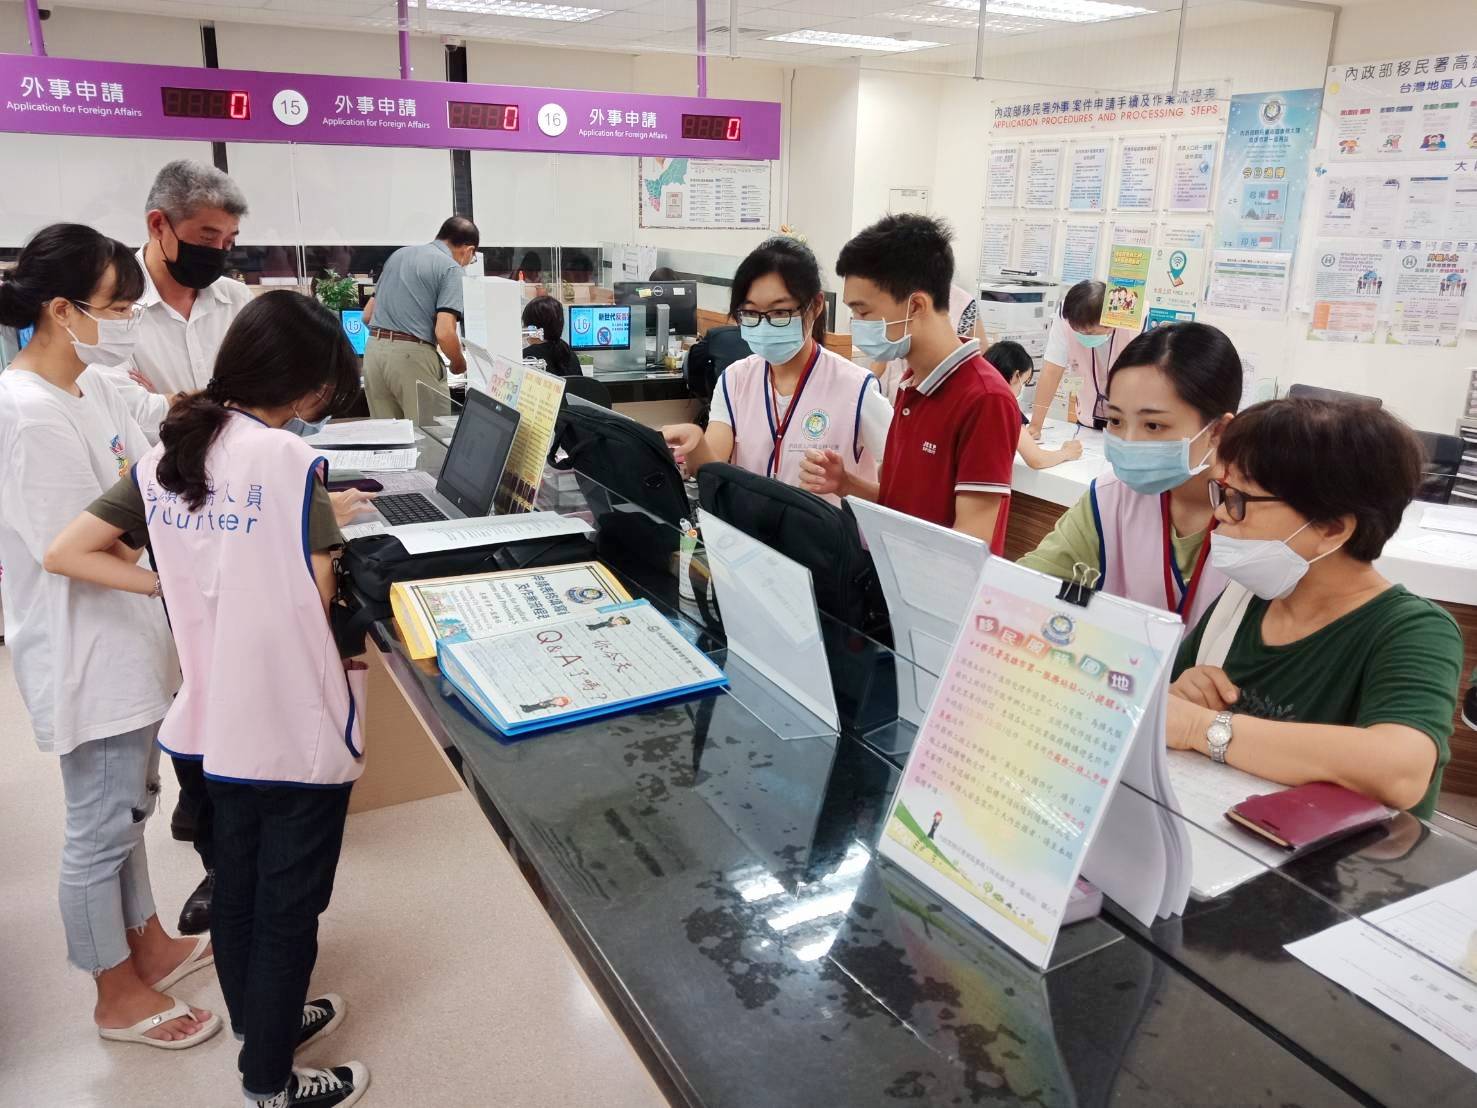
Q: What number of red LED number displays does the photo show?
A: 3